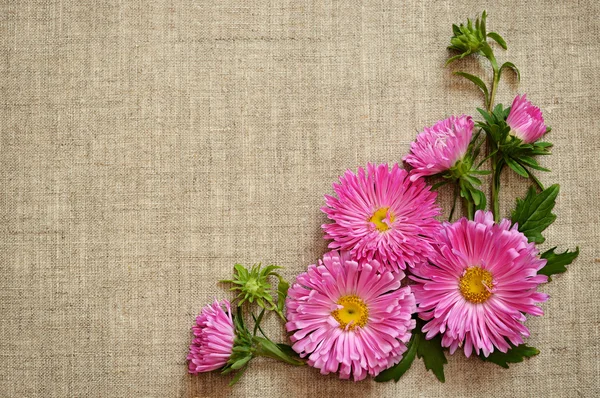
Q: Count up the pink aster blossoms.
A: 6